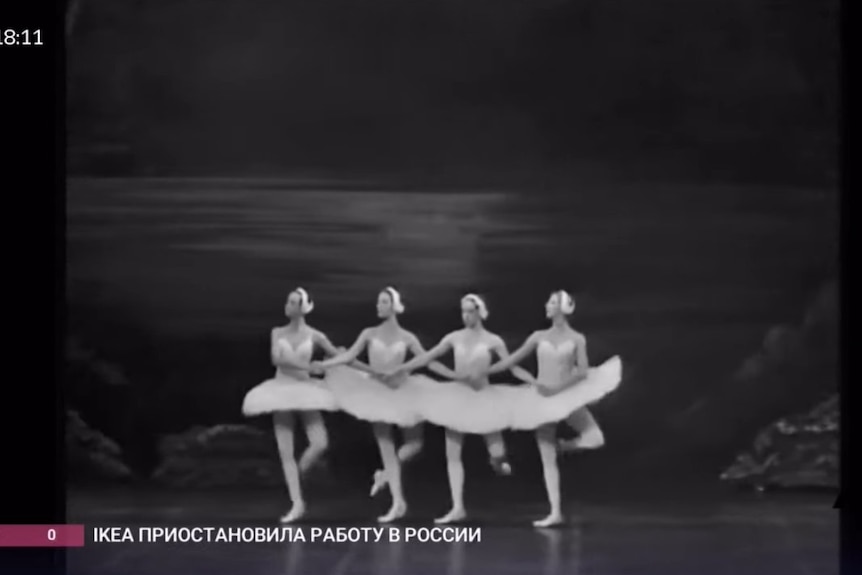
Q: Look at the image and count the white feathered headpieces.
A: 4